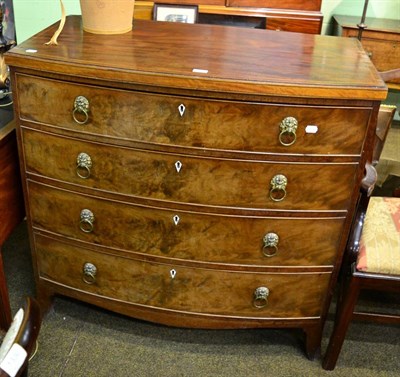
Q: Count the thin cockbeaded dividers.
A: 3